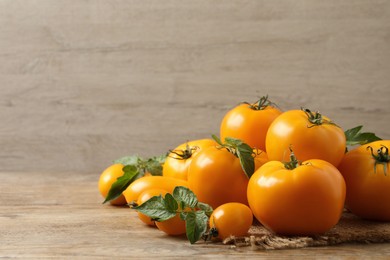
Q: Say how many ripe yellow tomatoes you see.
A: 12